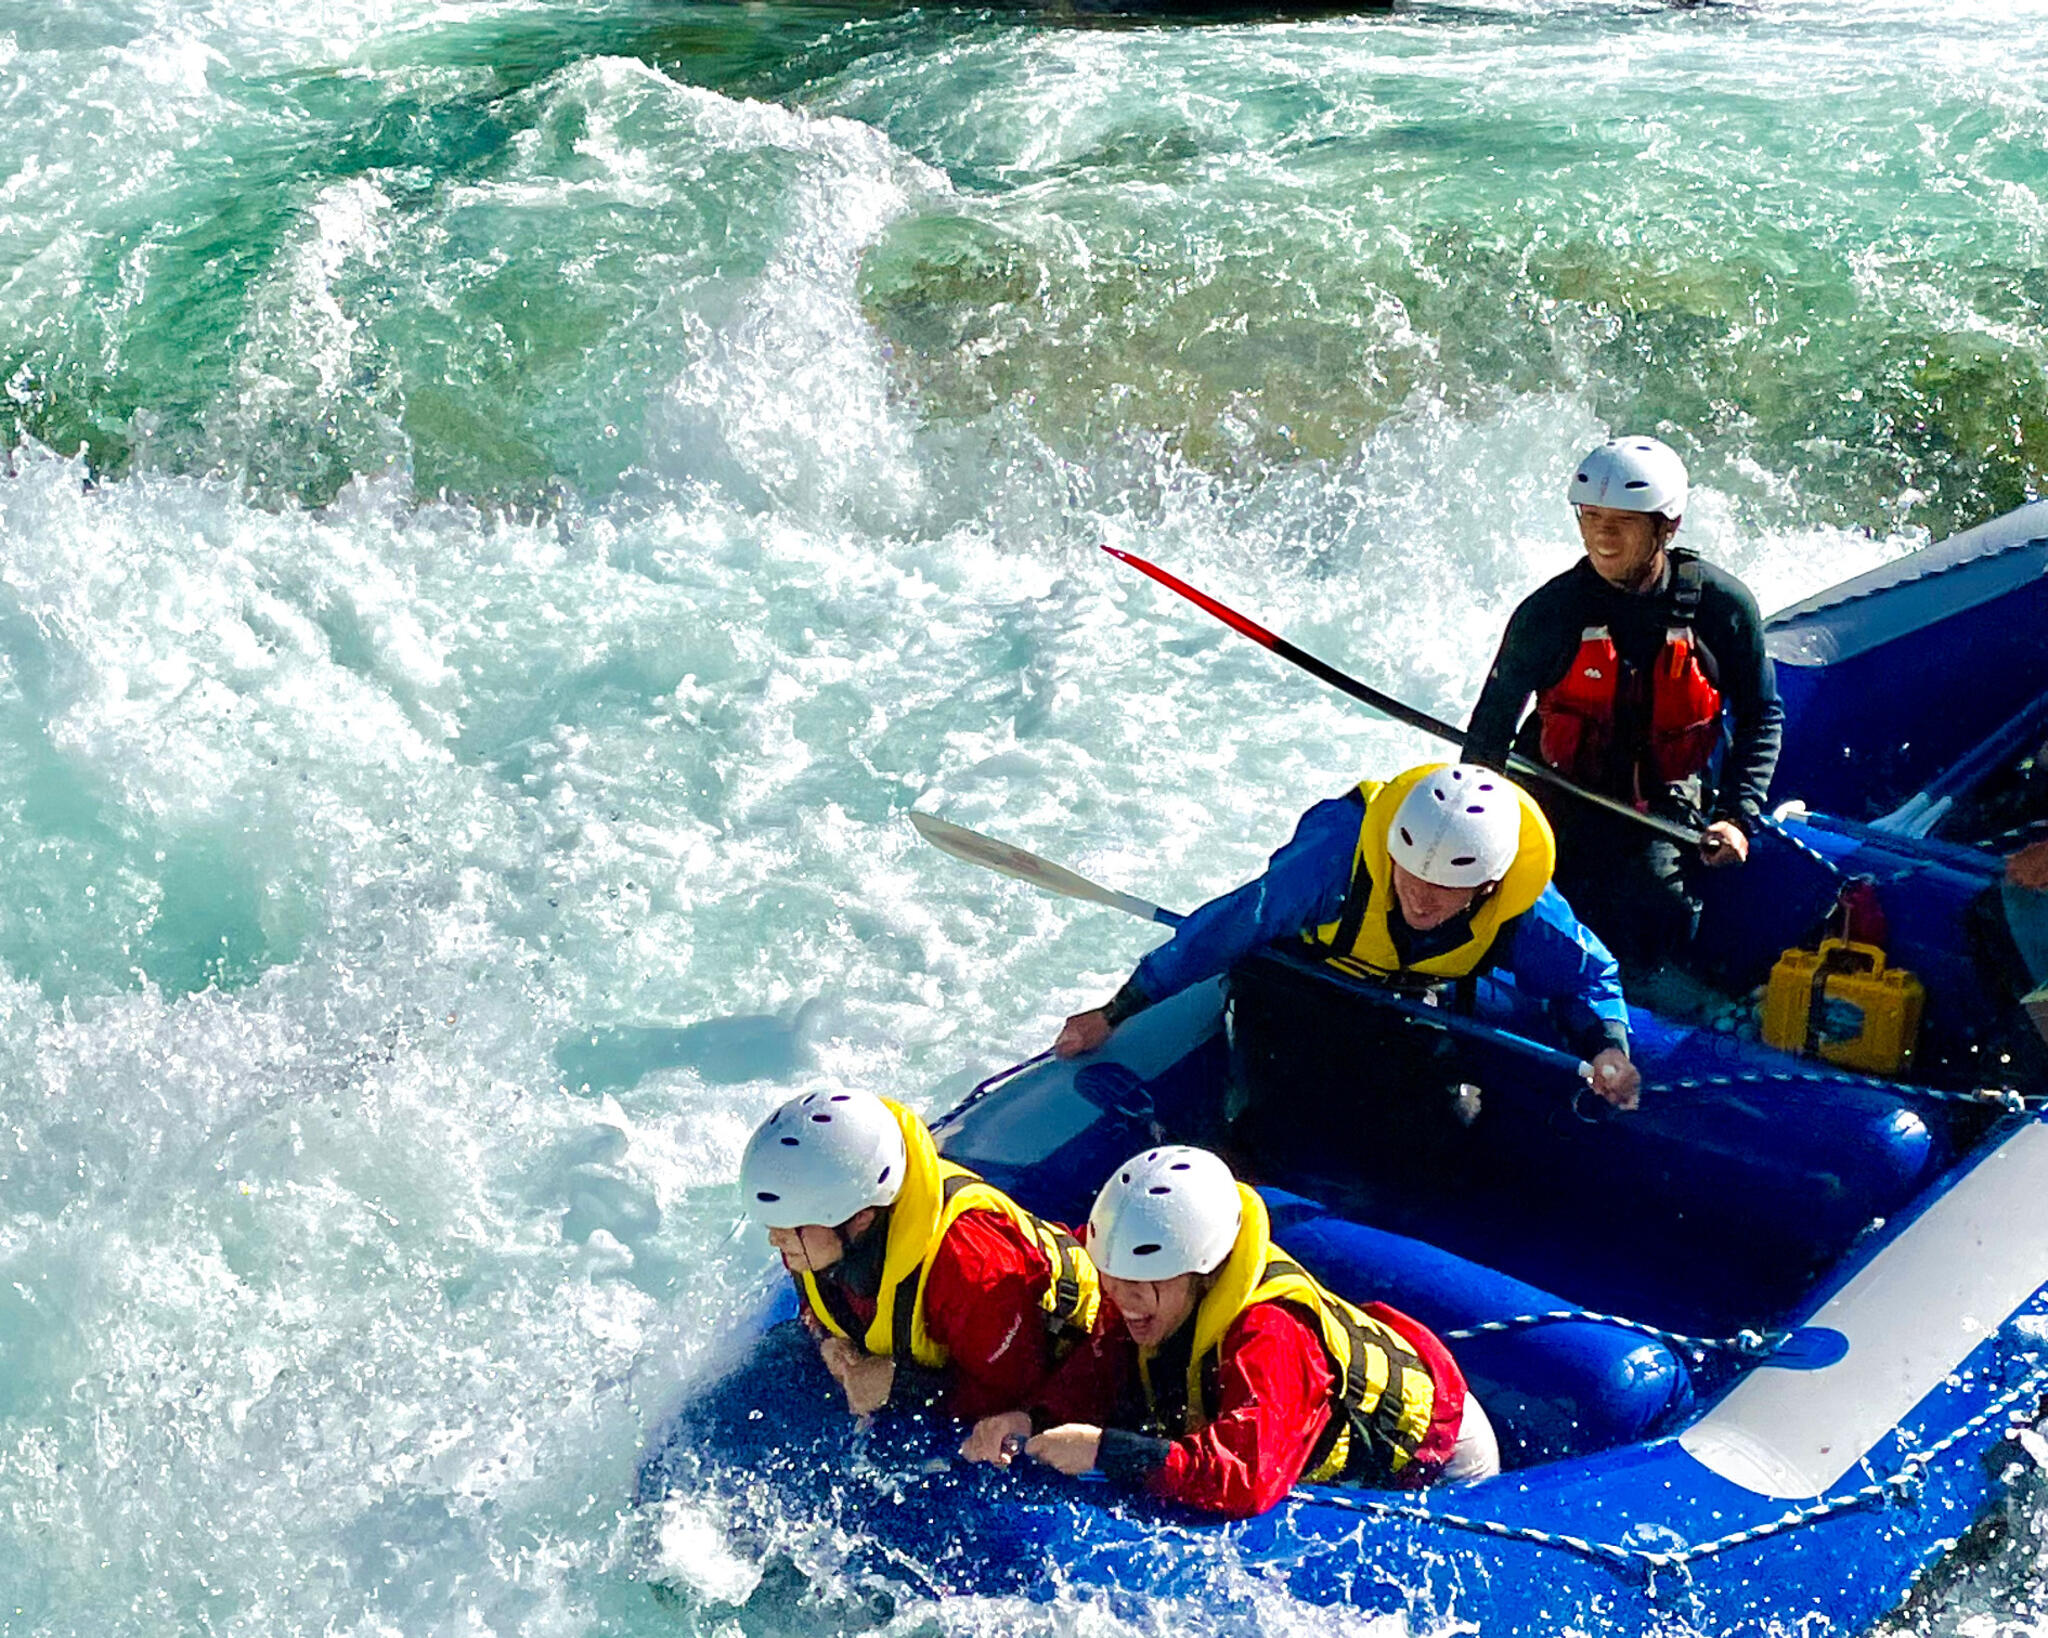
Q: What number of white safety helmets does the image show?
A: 4